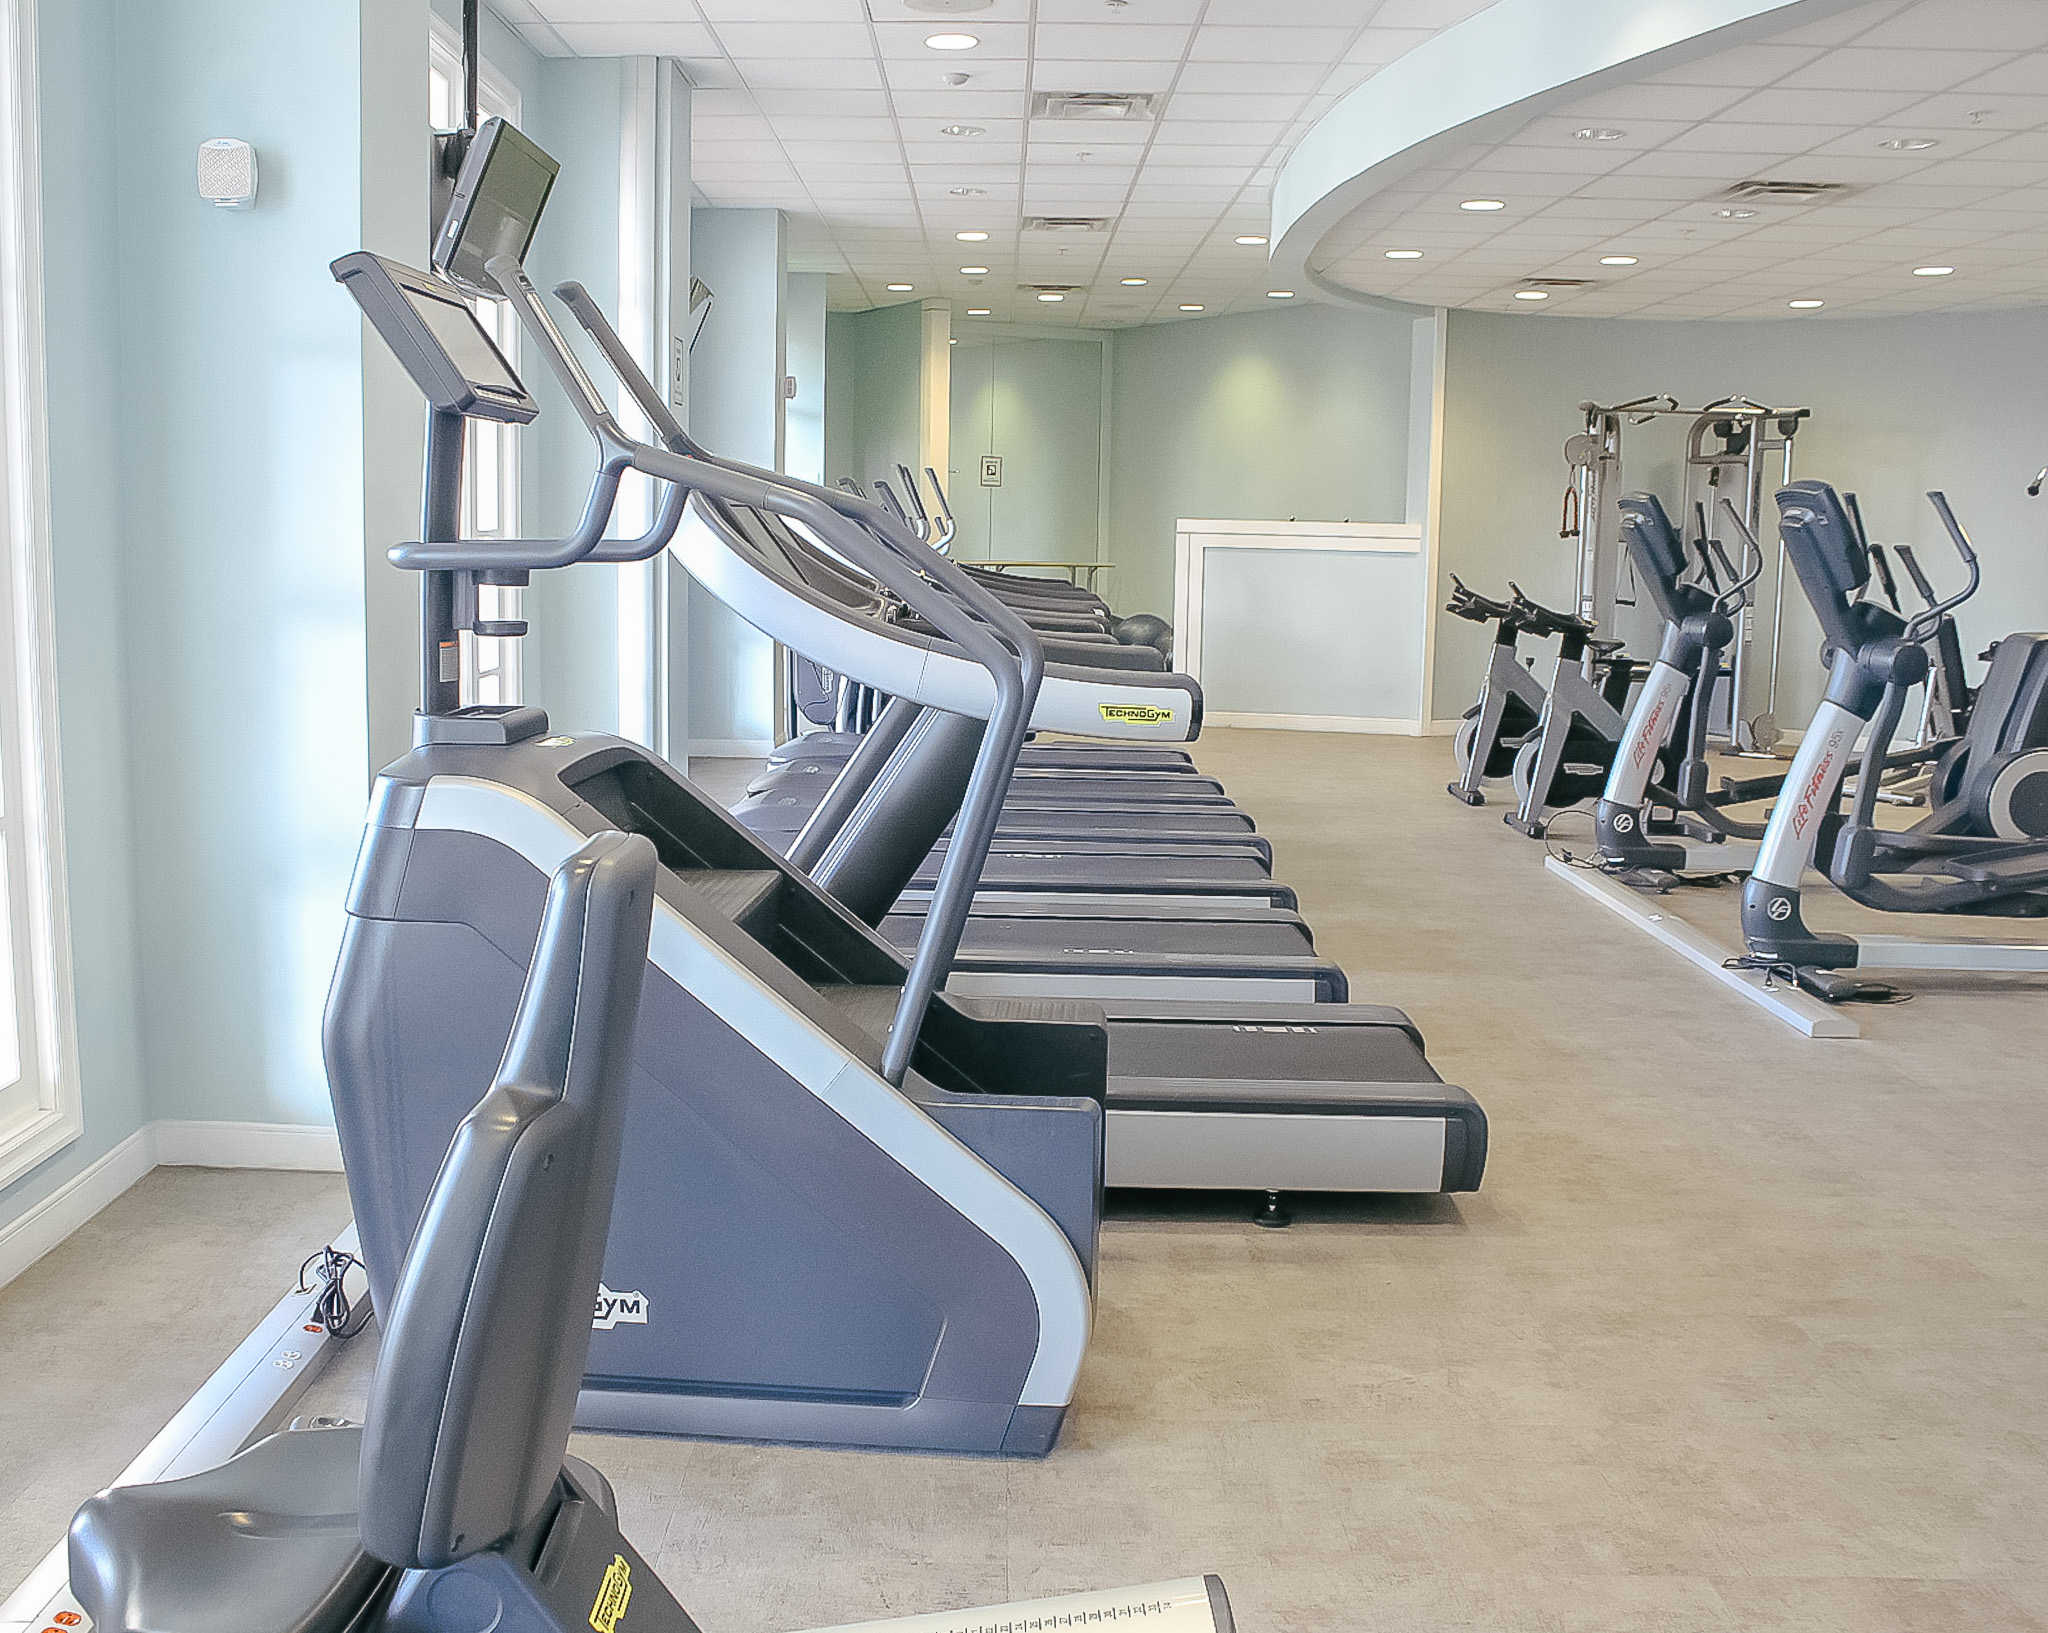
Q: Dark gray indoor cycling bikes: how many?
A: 2